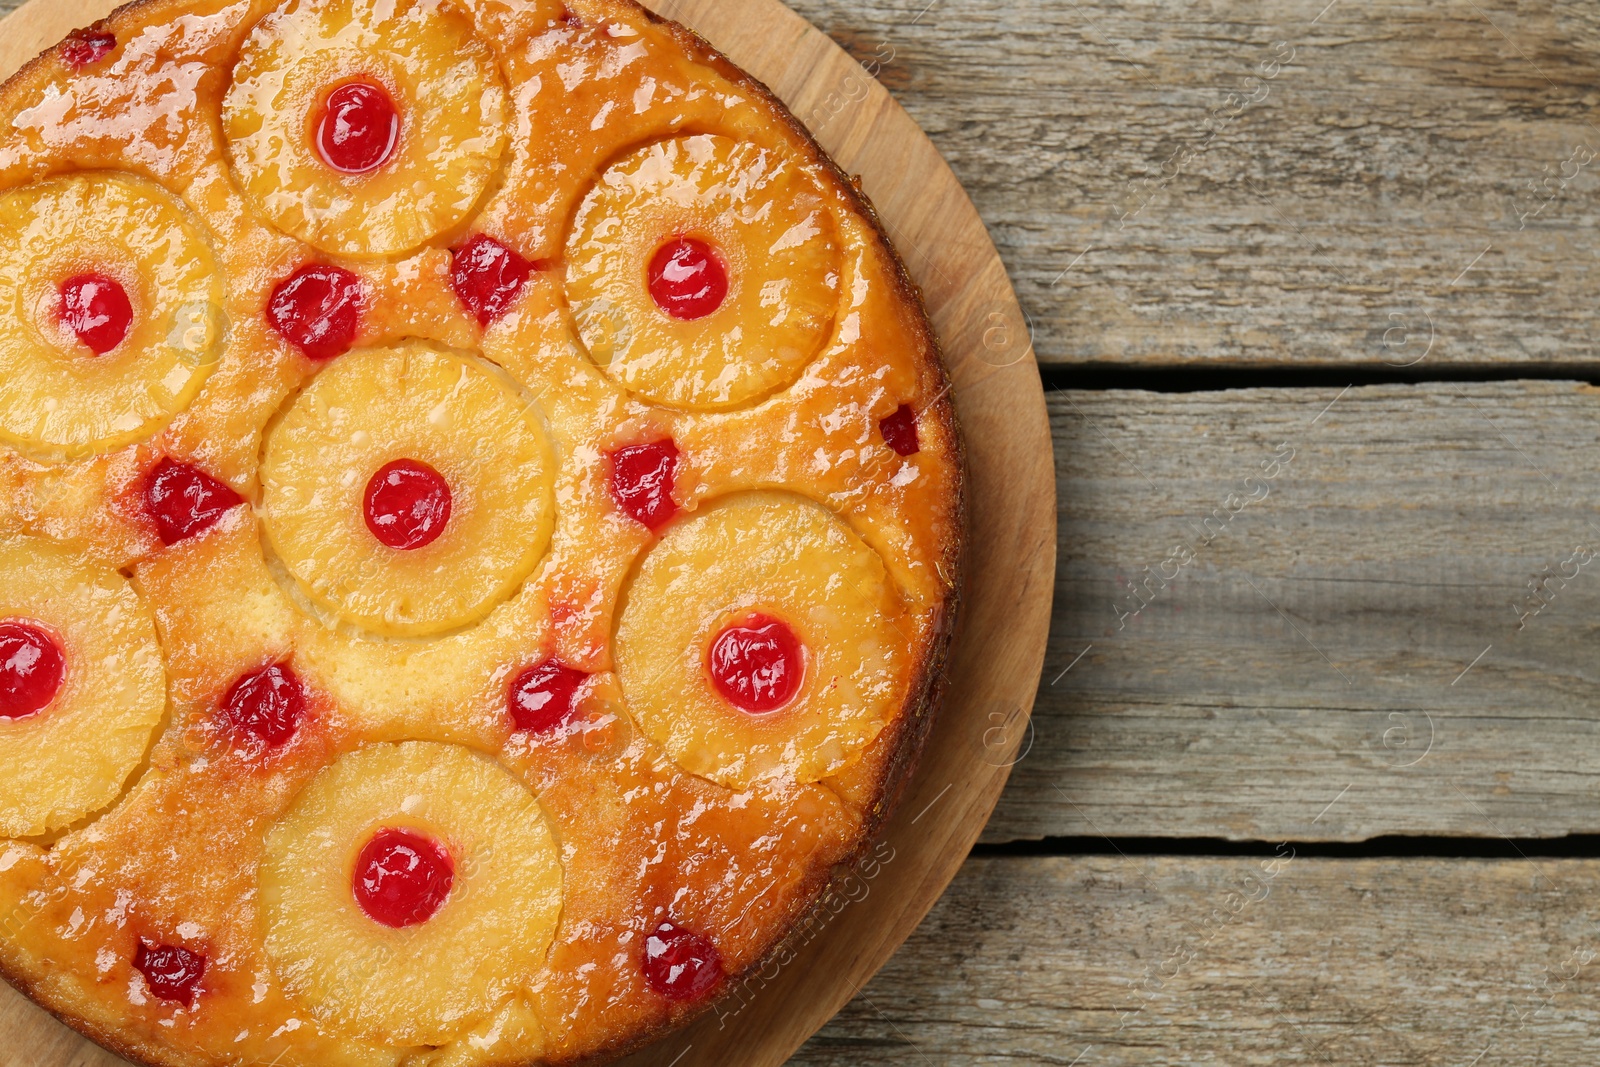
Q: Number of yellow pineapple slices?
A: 7